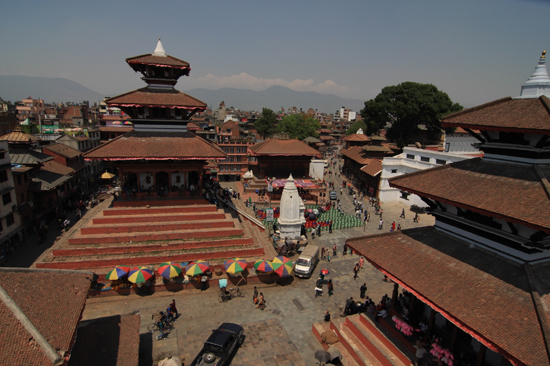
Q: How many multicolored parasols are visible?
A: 7